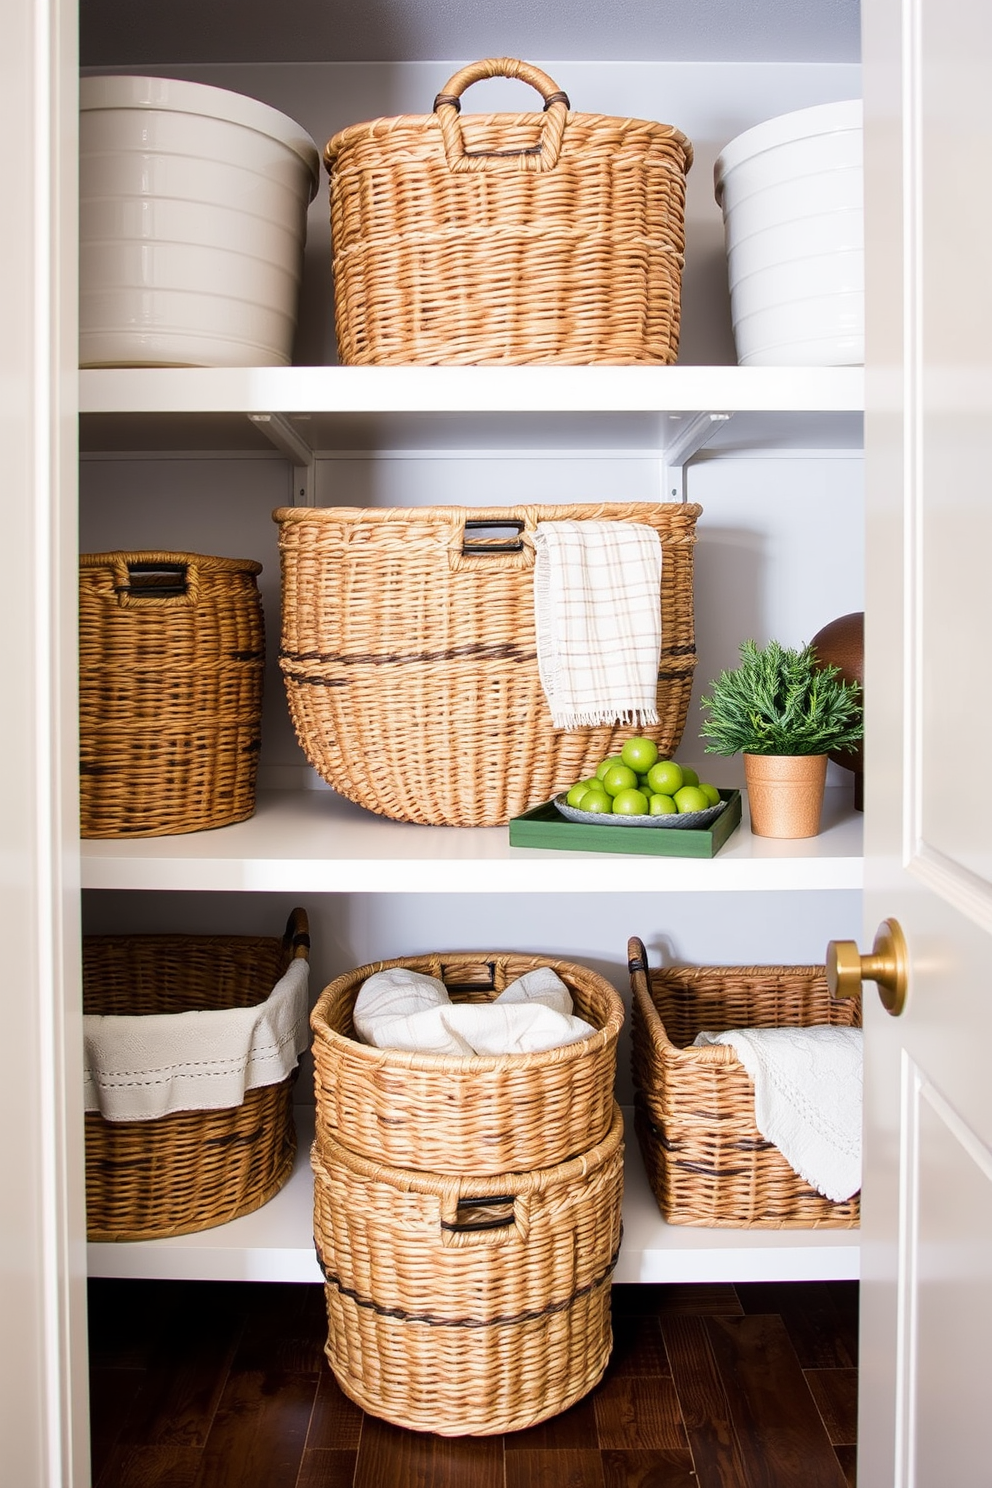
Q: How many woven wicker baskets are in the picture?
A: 7